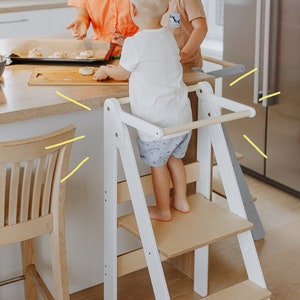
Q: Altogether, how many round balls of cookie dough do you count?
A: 4